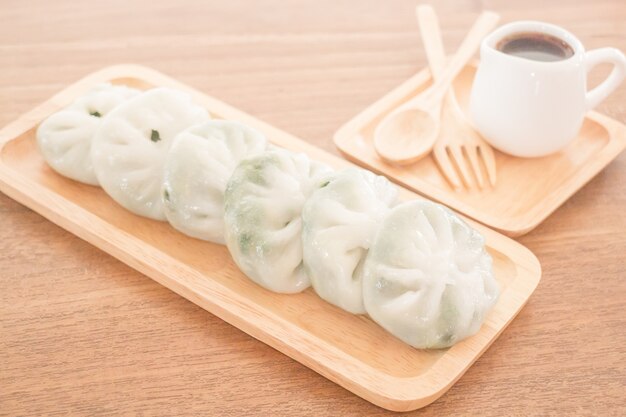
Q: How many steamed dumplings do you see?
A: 6